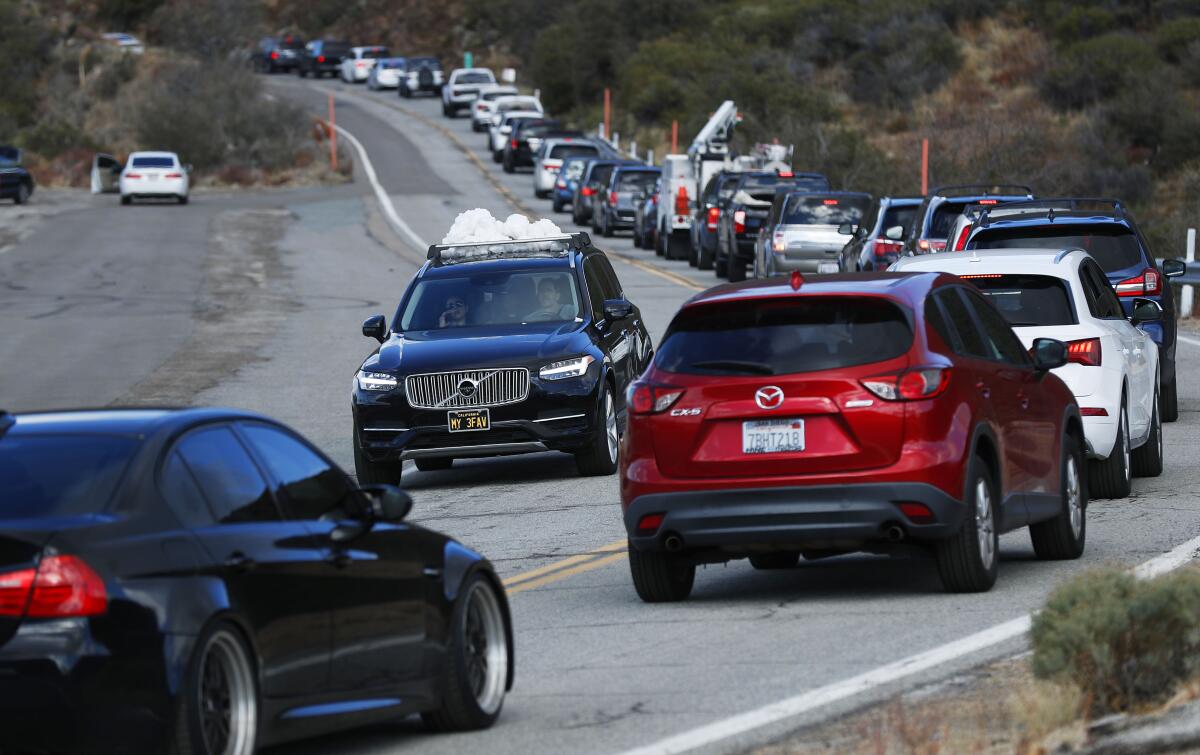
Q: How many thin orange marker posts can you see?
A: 4